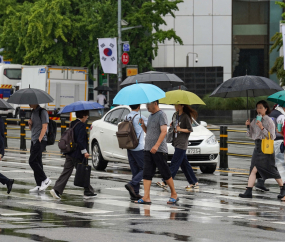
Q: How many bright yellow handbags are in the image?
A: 1